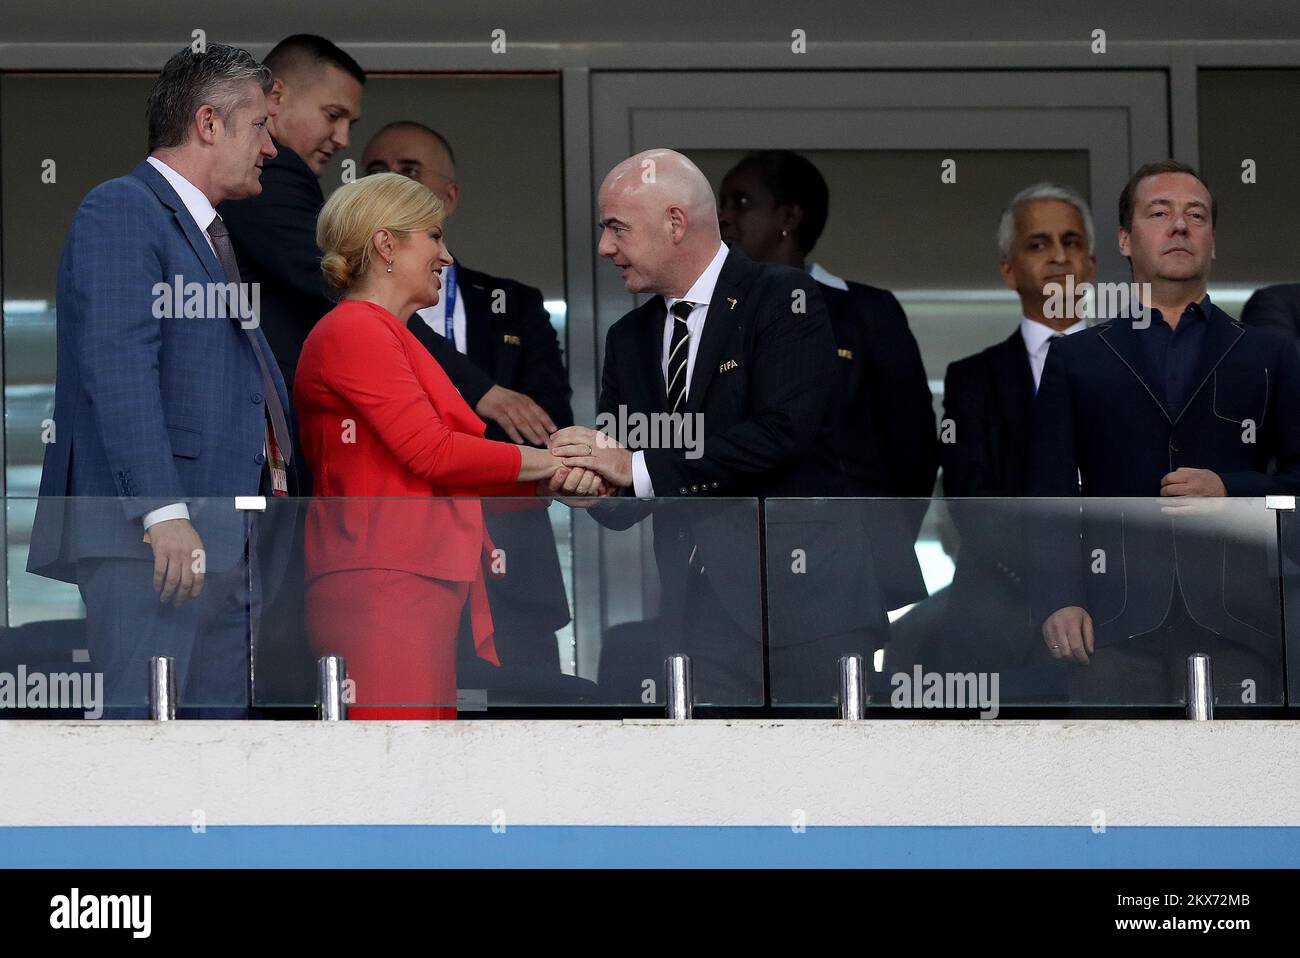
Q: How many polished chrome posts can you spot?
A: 5